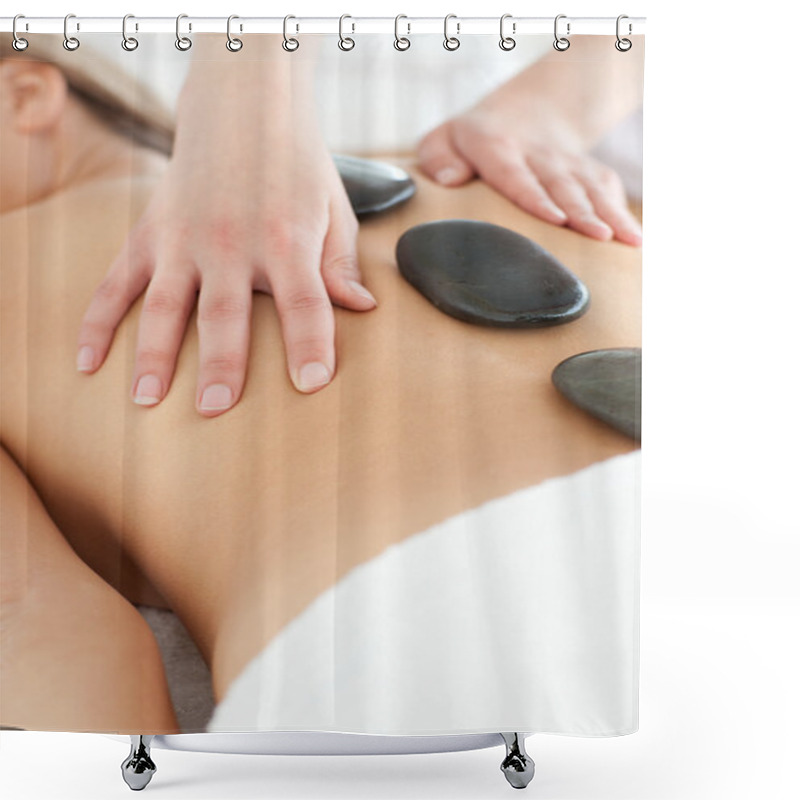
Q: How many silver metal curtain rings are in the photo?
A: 12